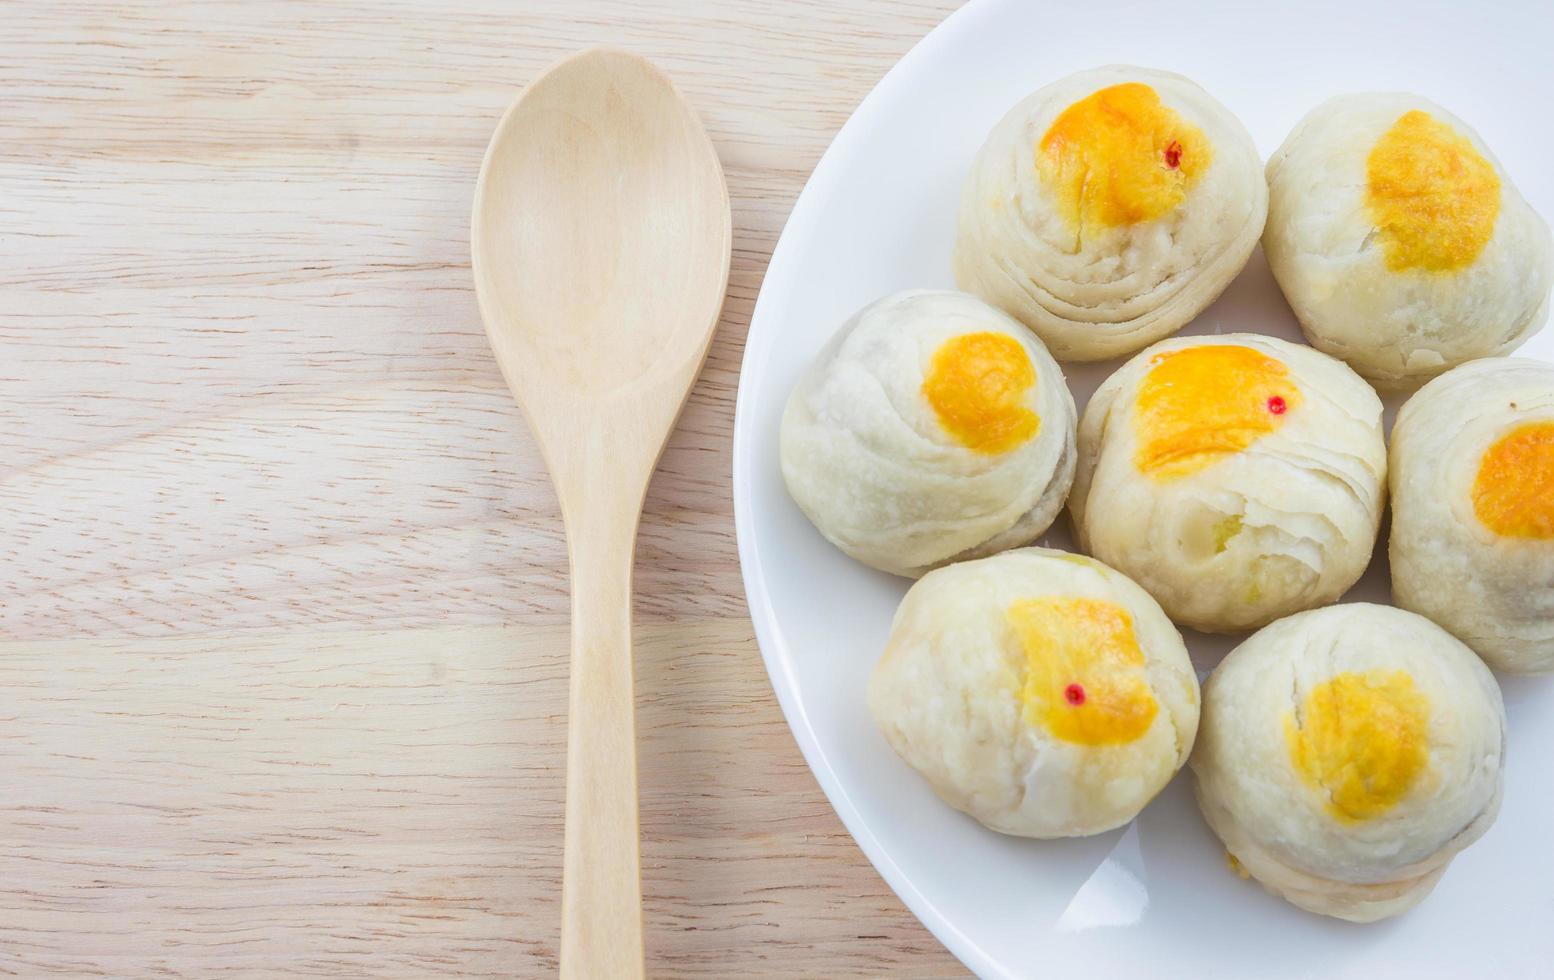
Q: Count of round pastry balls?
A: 7